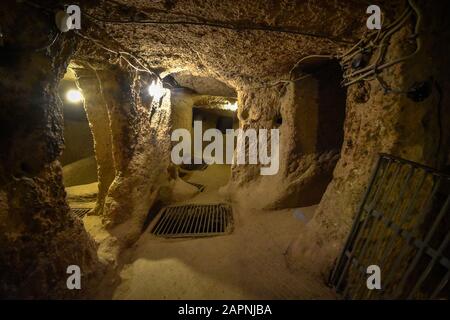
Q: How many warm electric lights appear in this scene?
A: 3